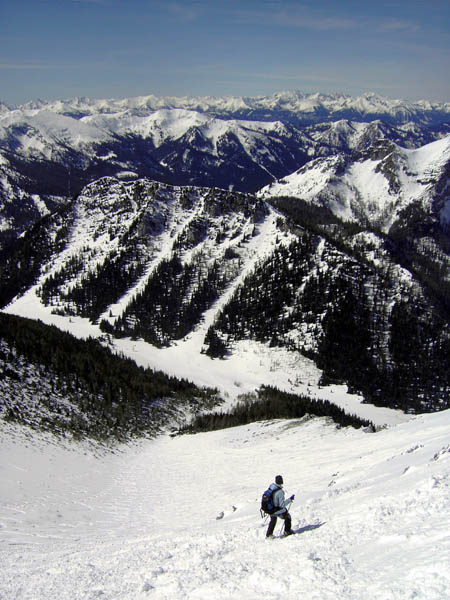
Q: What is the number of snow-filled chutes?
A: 3